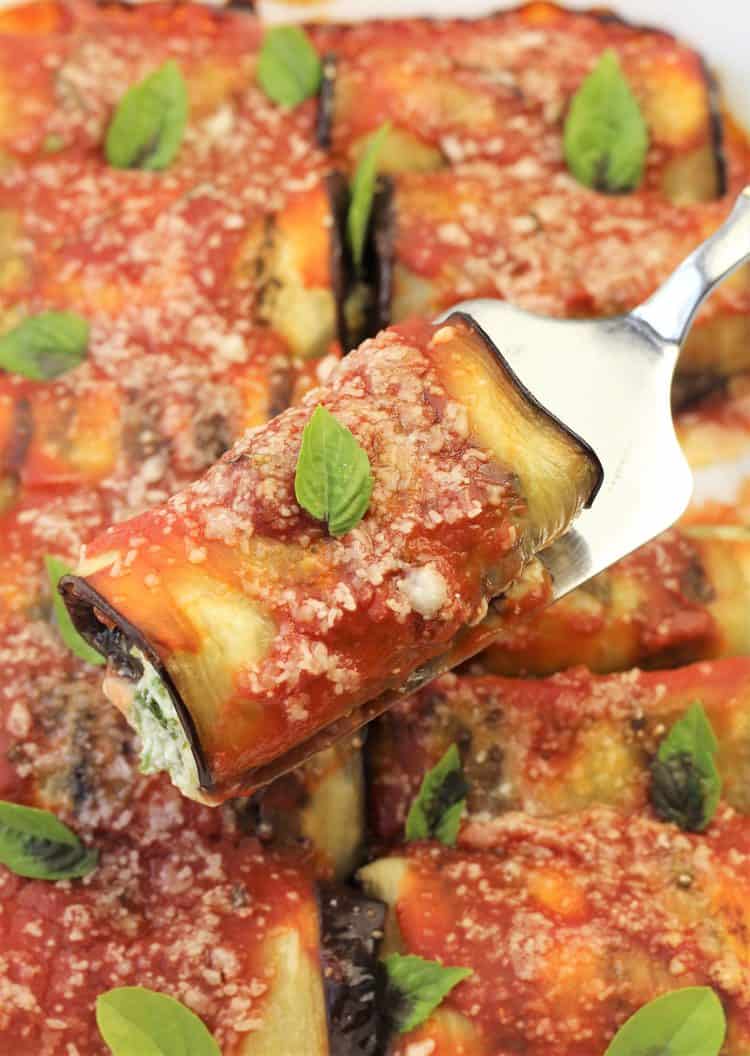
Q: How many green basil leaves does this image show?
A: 13